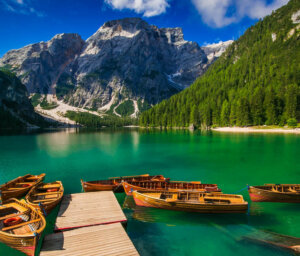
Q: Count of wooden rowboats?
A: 7